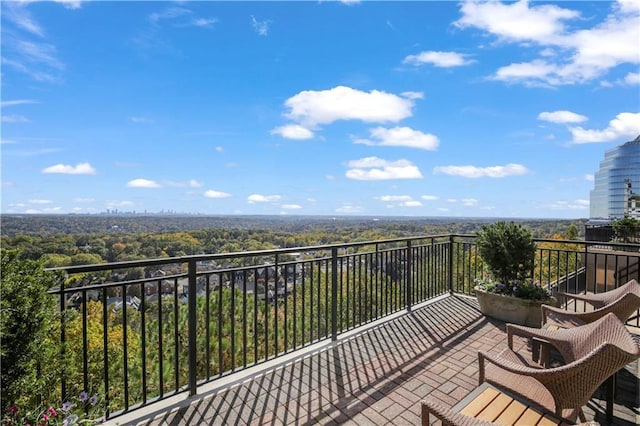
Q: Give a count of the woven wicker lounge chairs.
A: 3